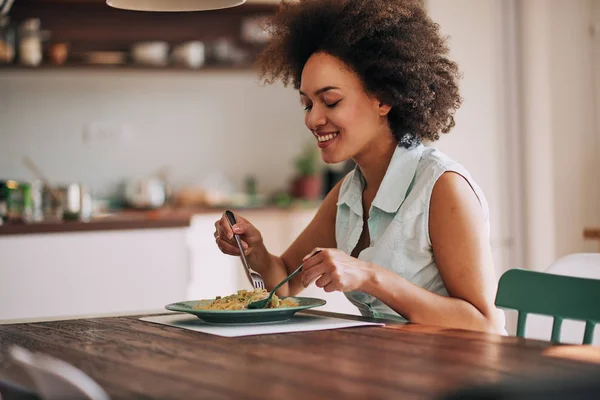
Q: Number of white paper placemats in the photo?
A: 1